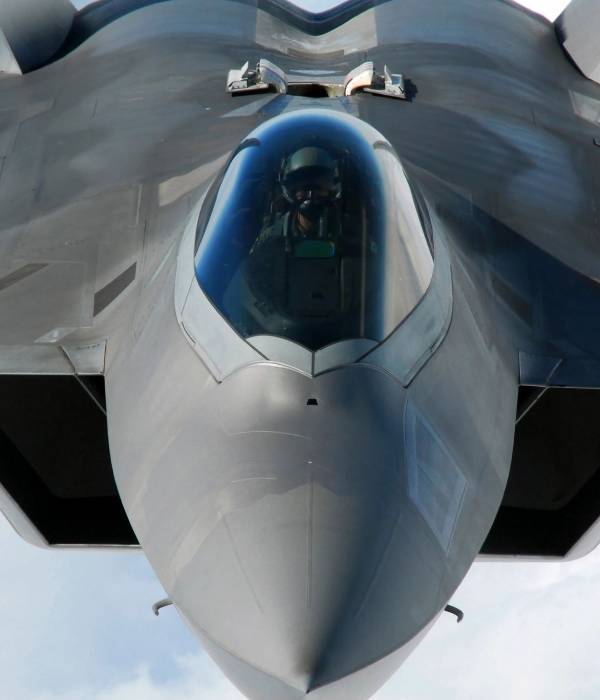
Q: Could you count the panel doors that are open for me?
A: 2